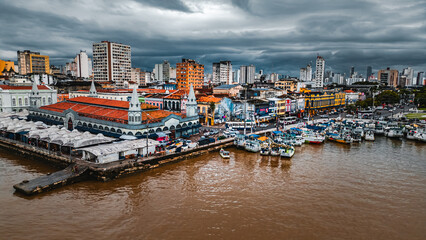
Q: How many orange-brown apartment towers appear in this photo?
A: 1